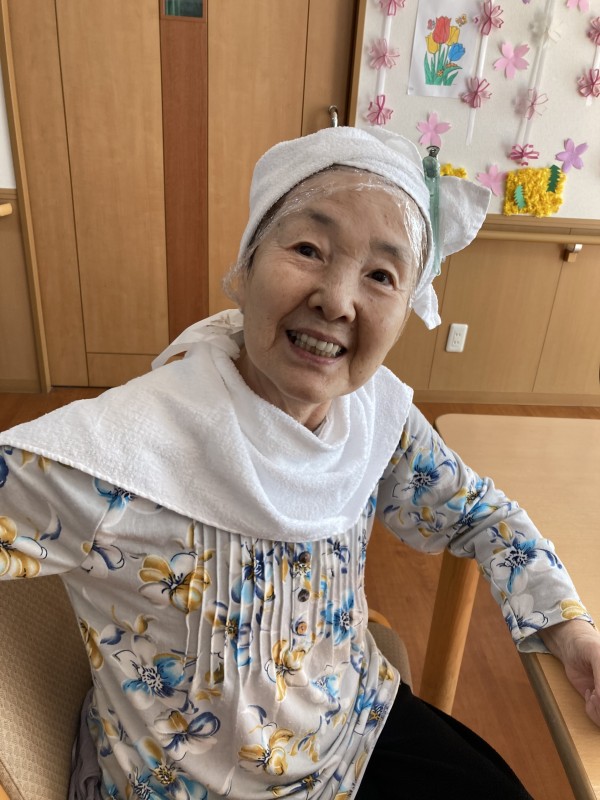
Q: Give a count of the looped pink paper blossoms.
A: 9